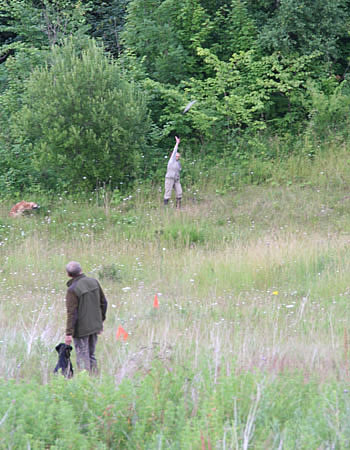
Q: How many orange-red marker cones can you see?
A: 2